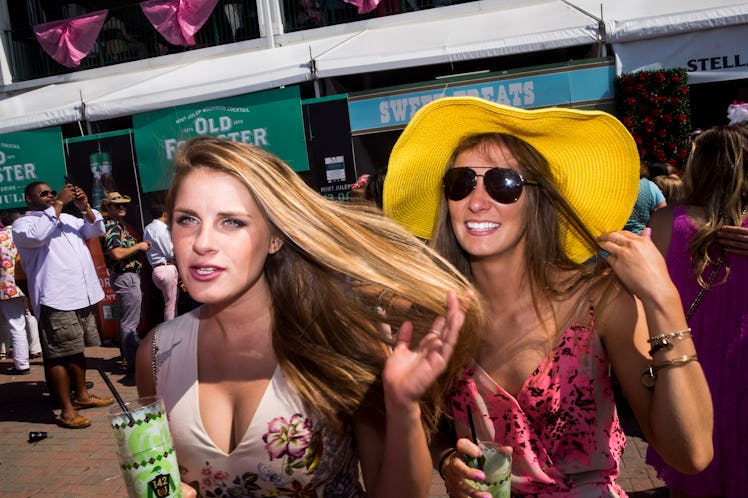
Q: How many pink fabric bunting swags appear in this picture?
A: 3